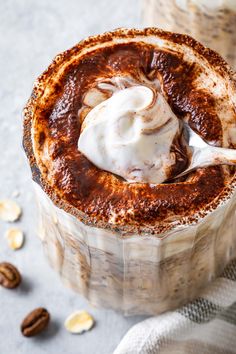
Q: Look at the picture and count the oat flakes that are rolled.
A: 3